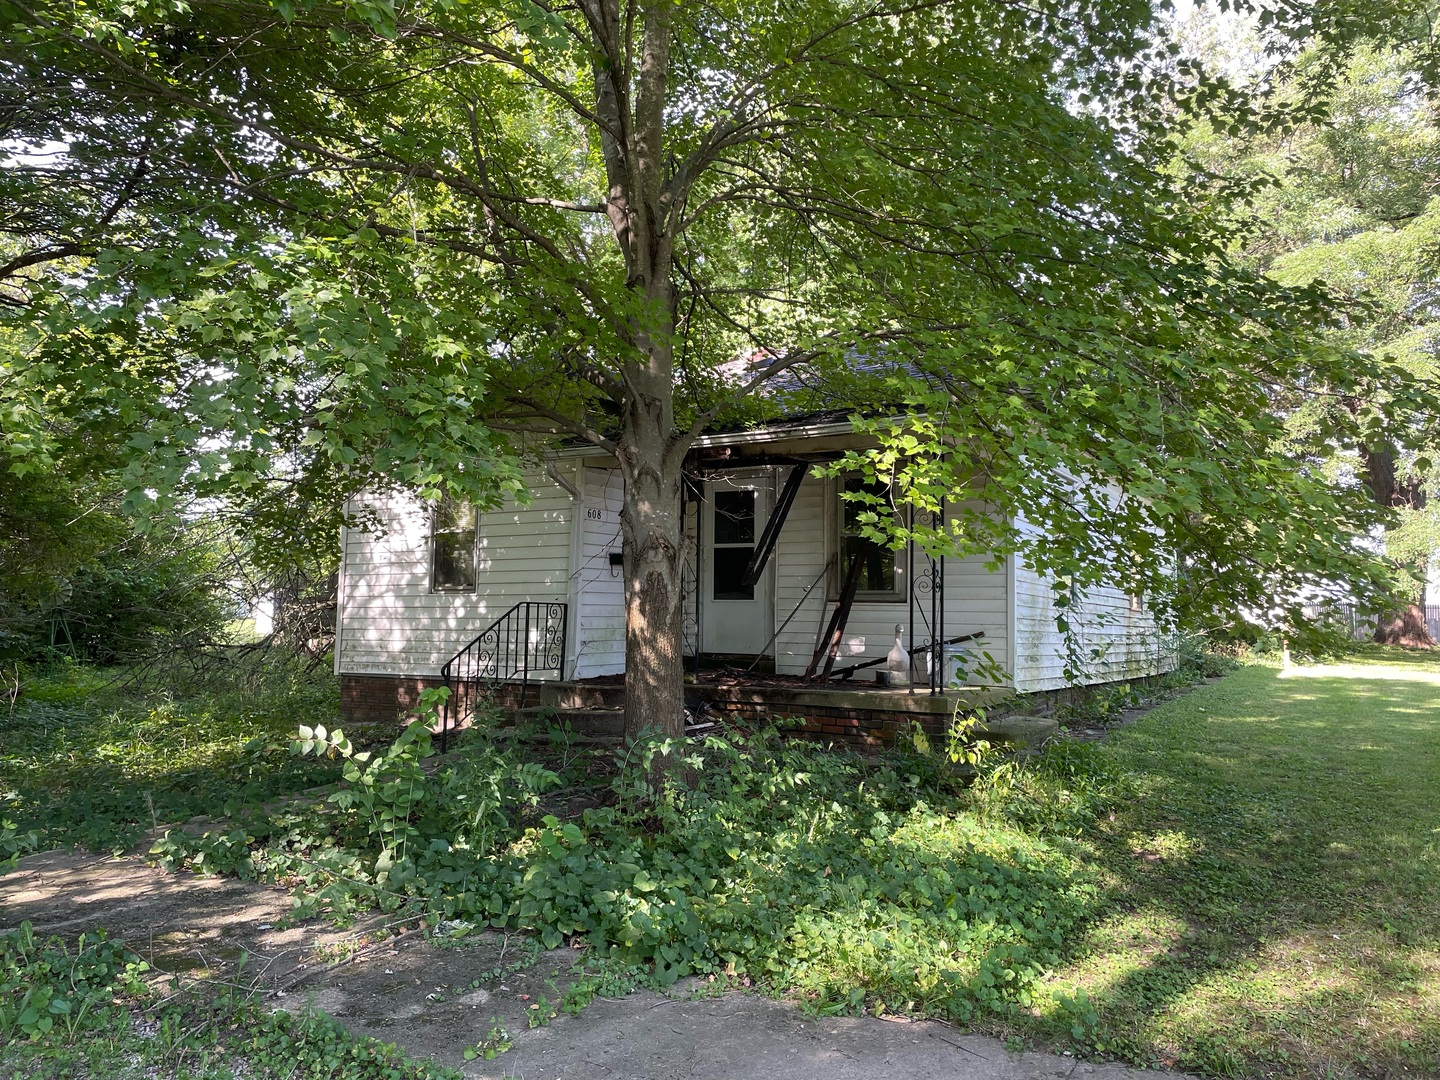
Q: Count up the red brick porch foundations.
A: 1